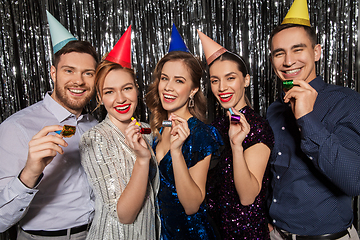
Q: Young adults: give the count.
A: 5